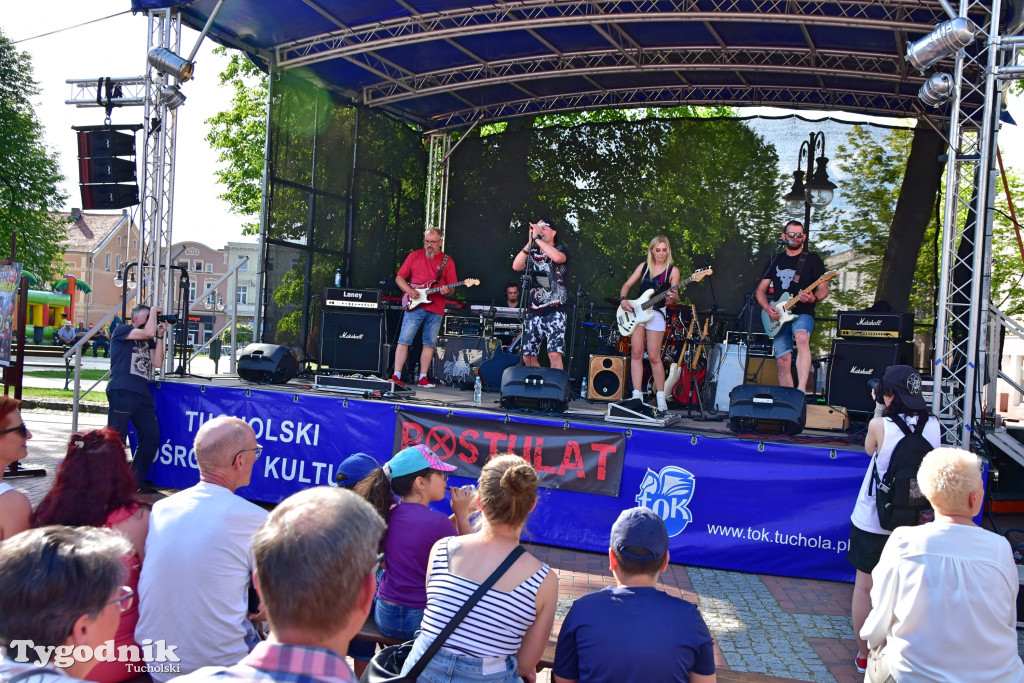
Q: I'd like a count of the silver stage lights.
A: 4